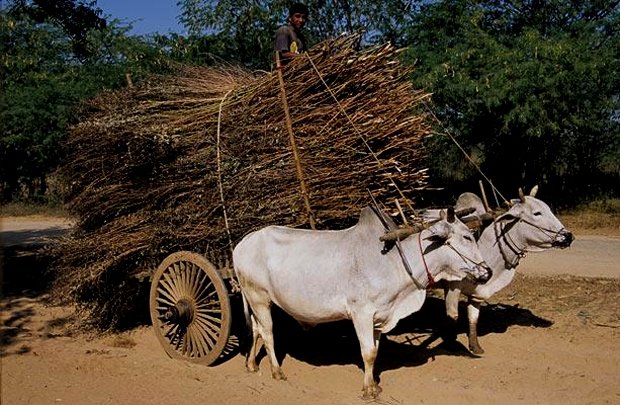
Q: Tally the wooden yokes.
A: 1